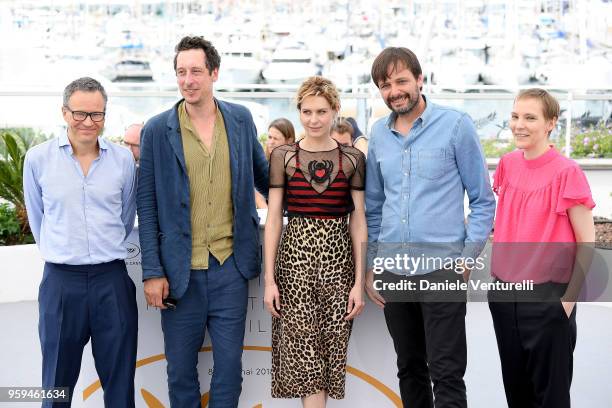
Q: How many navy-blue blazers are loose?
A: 1